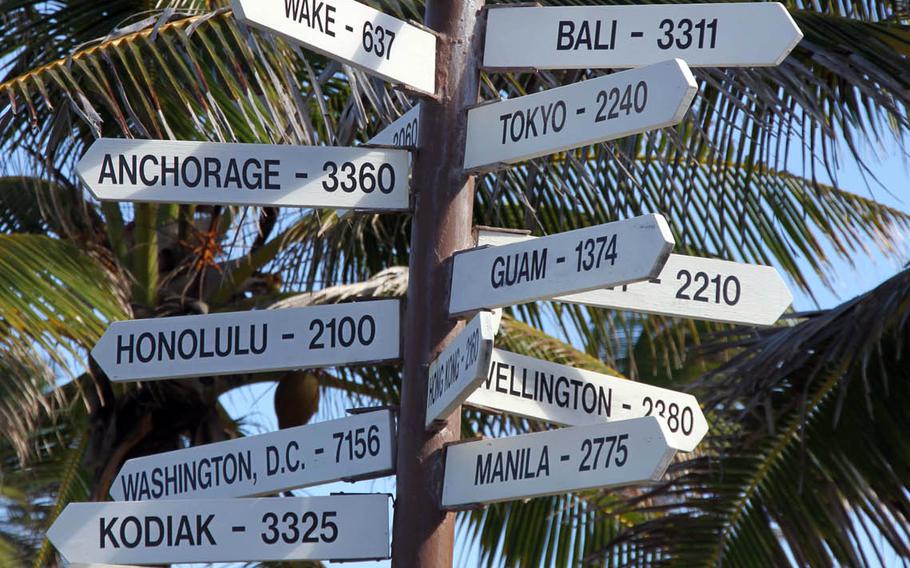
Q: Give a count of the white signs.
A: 13